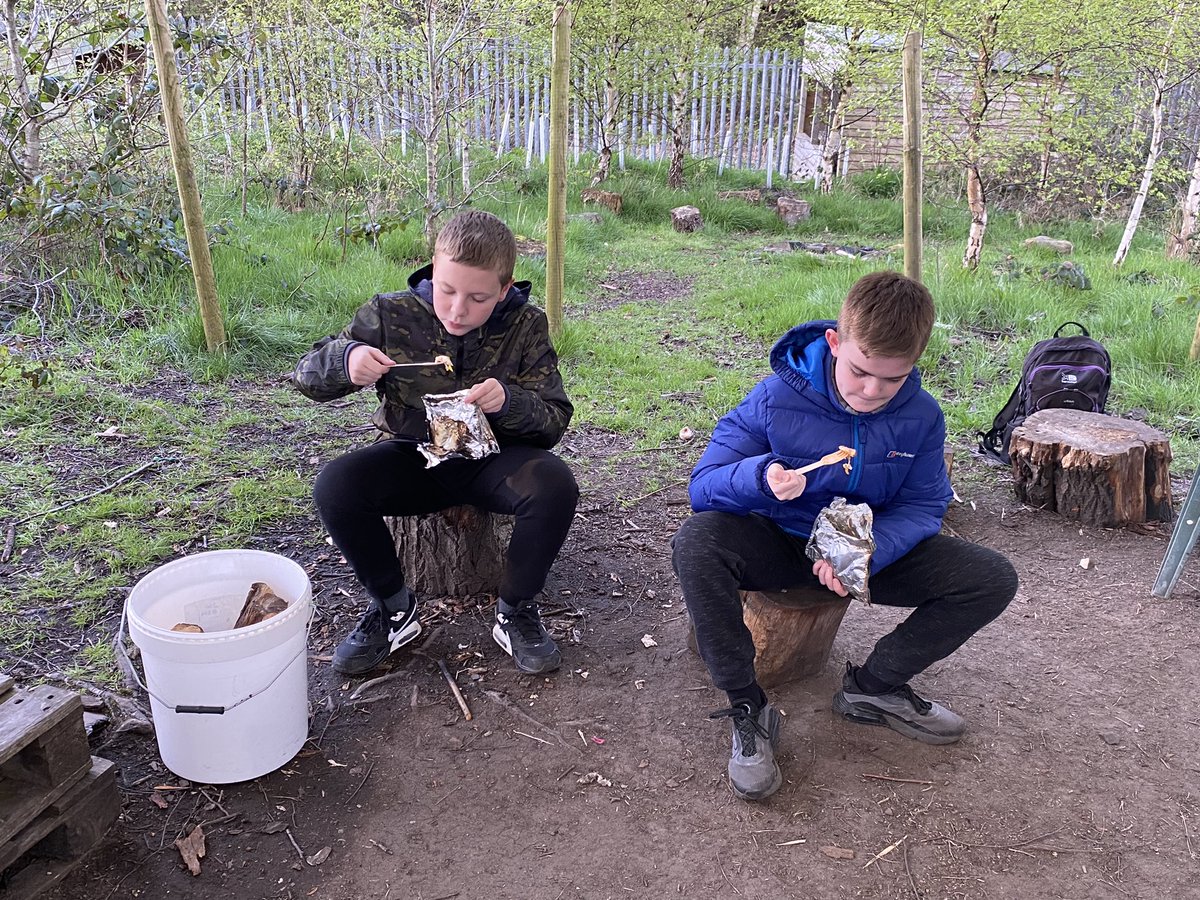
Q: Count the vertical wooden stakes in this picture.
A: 3